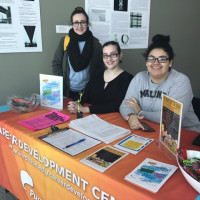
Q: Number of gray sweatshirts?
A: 1